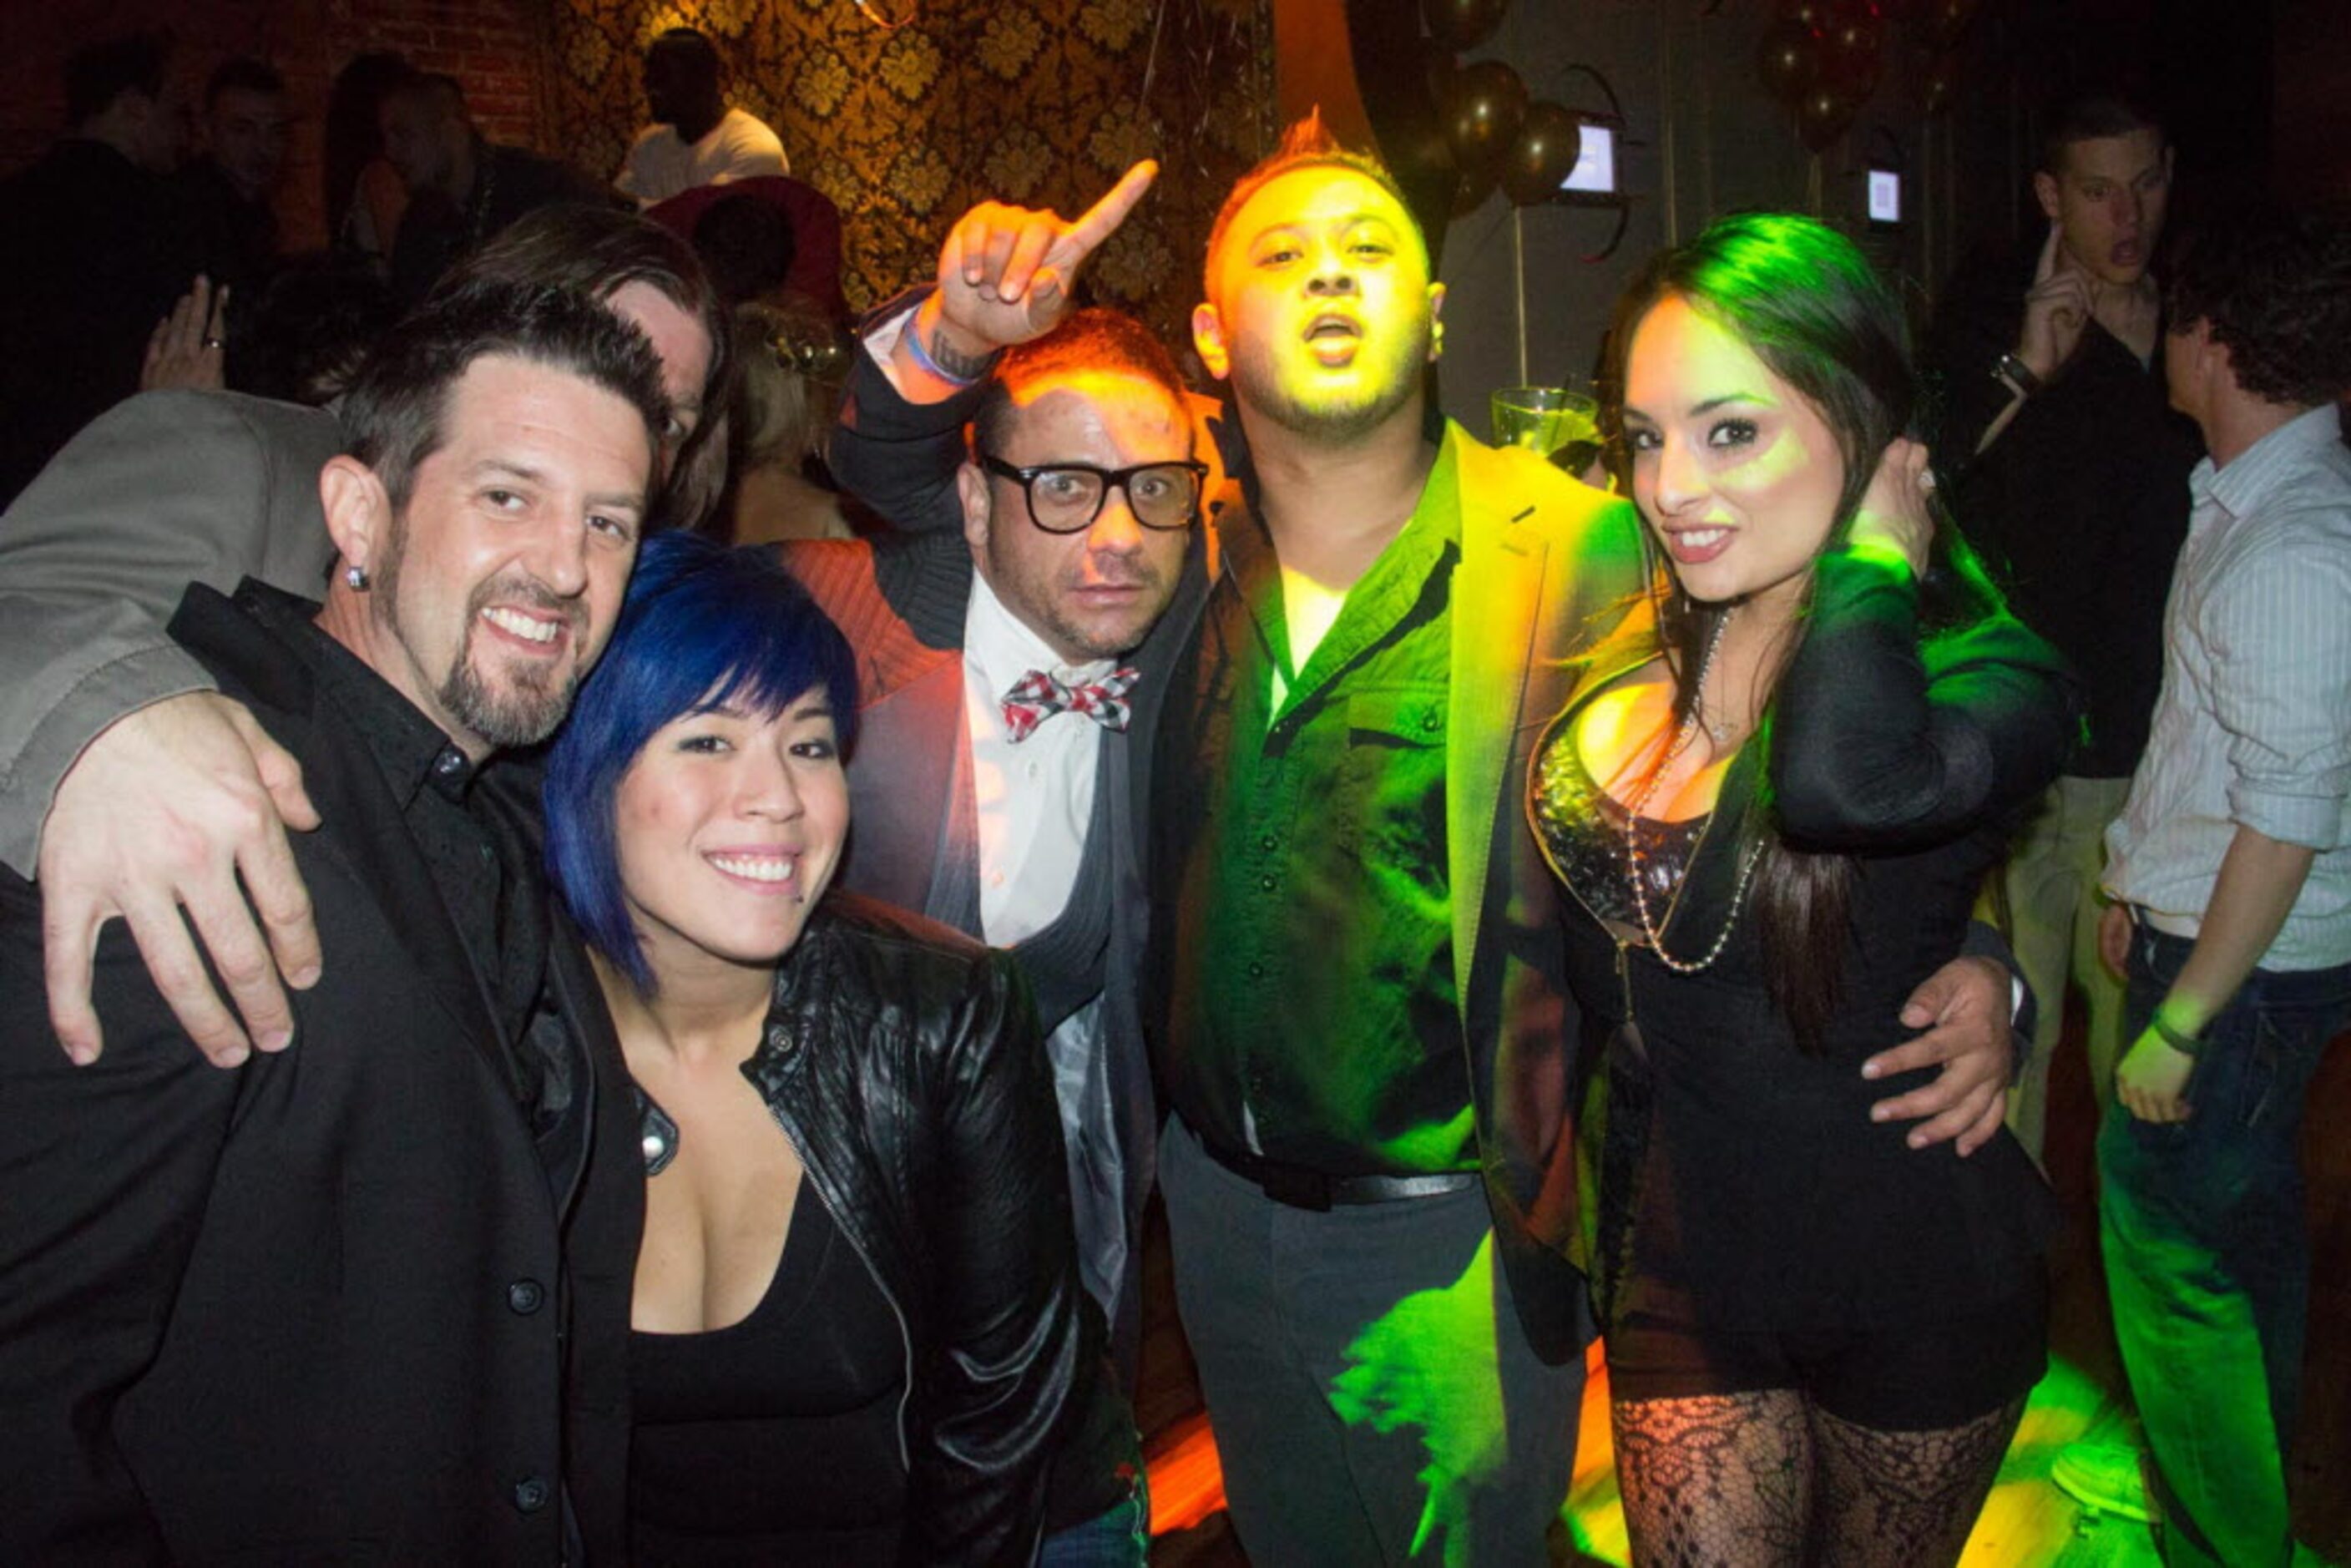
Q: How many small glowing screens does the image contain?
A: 2